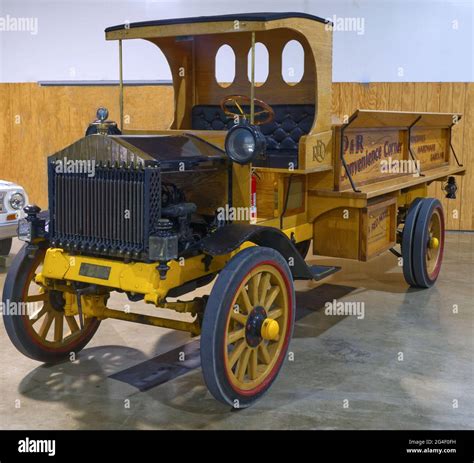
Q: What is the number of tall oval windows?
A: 3